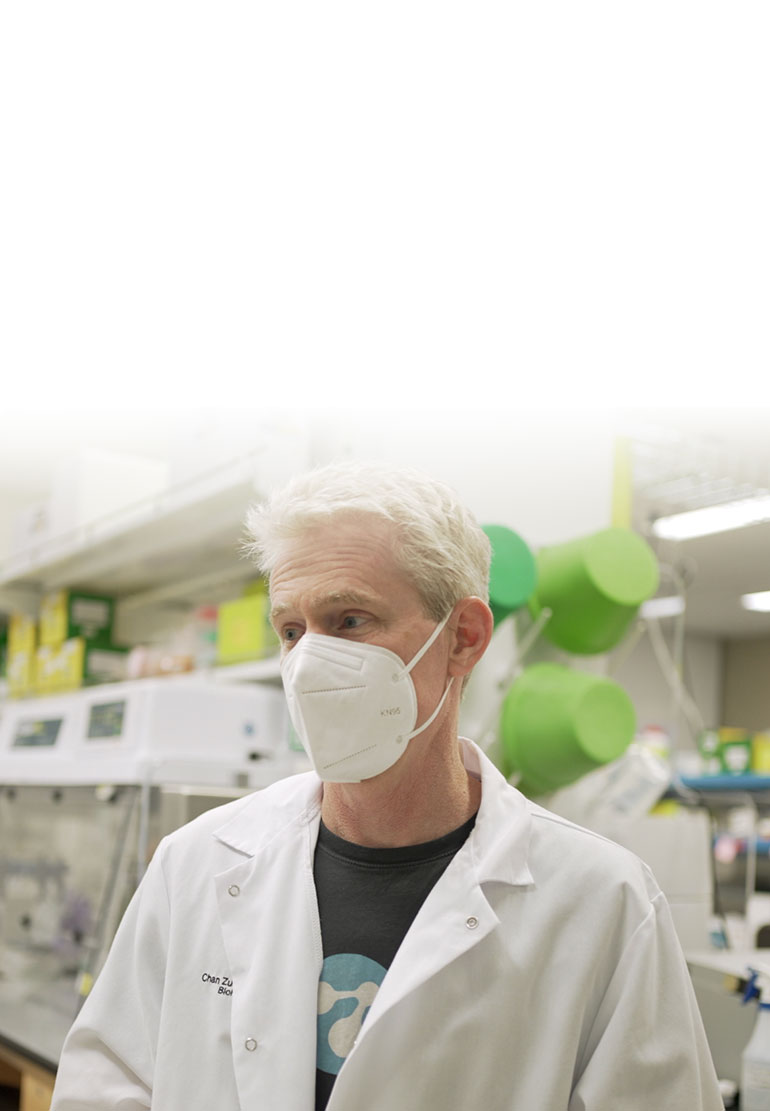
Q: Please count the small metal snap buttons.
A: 3